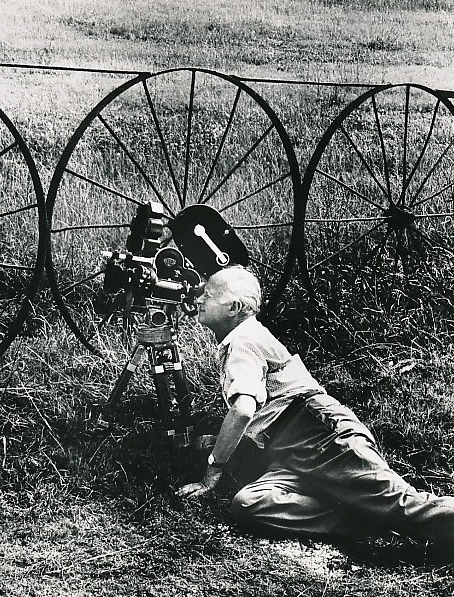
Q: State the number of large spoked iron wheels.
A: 3